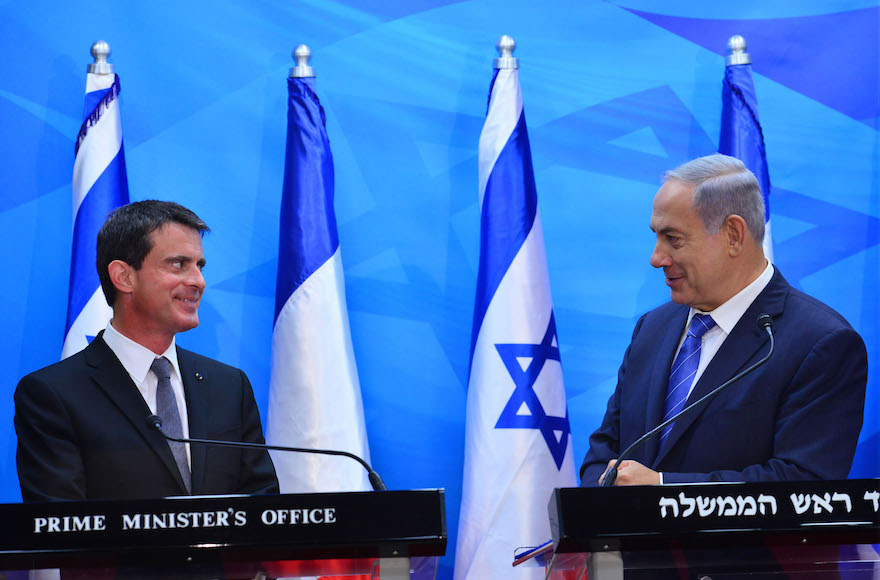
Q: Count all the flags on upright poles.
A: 4